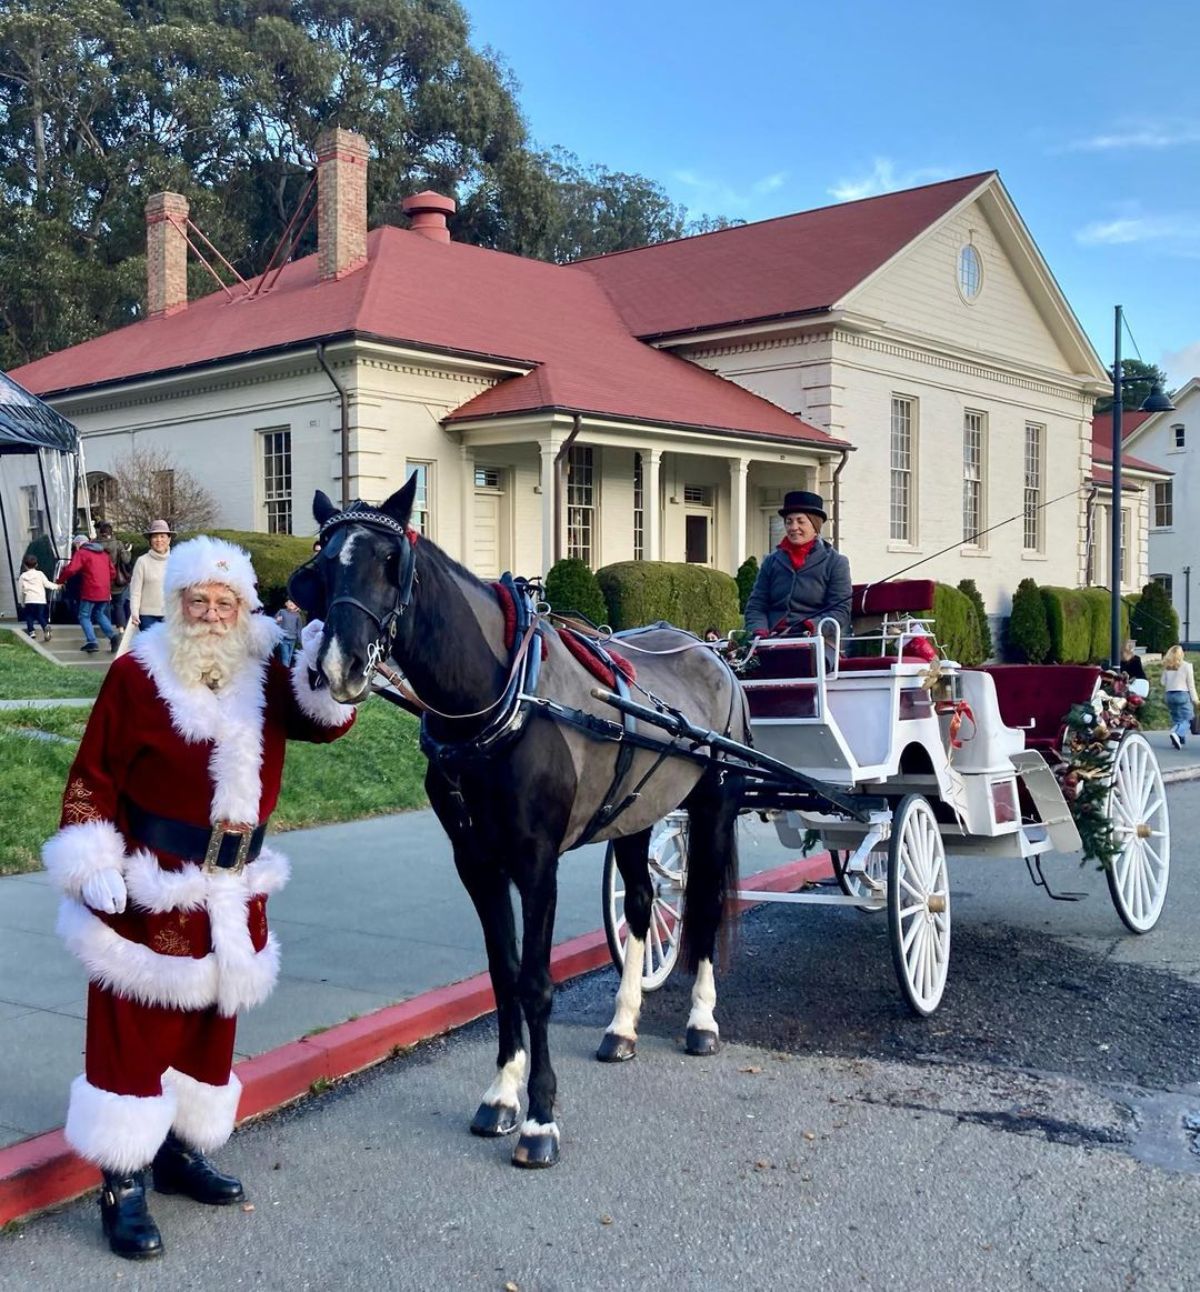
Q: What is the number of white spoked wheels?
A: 4